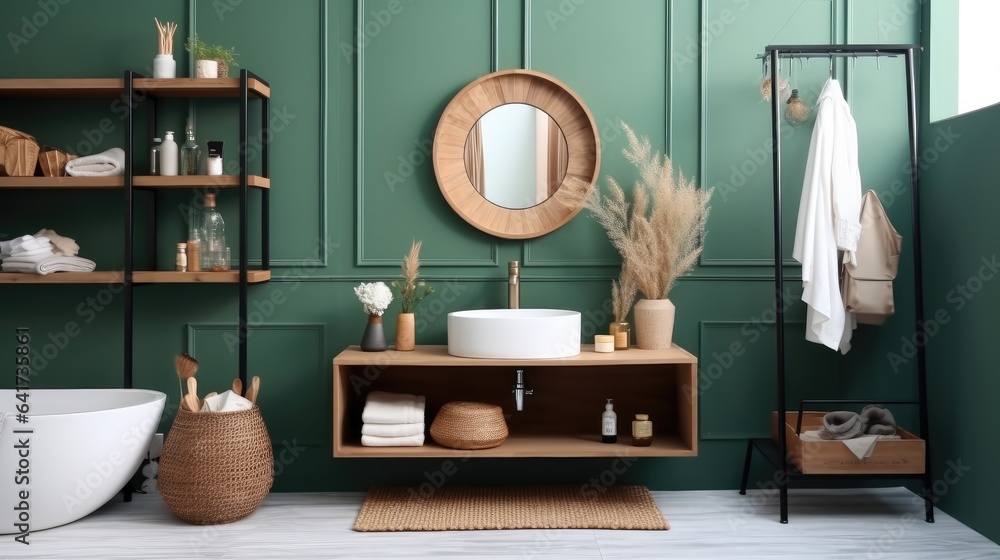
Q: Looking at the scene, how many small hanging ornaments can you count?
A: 2